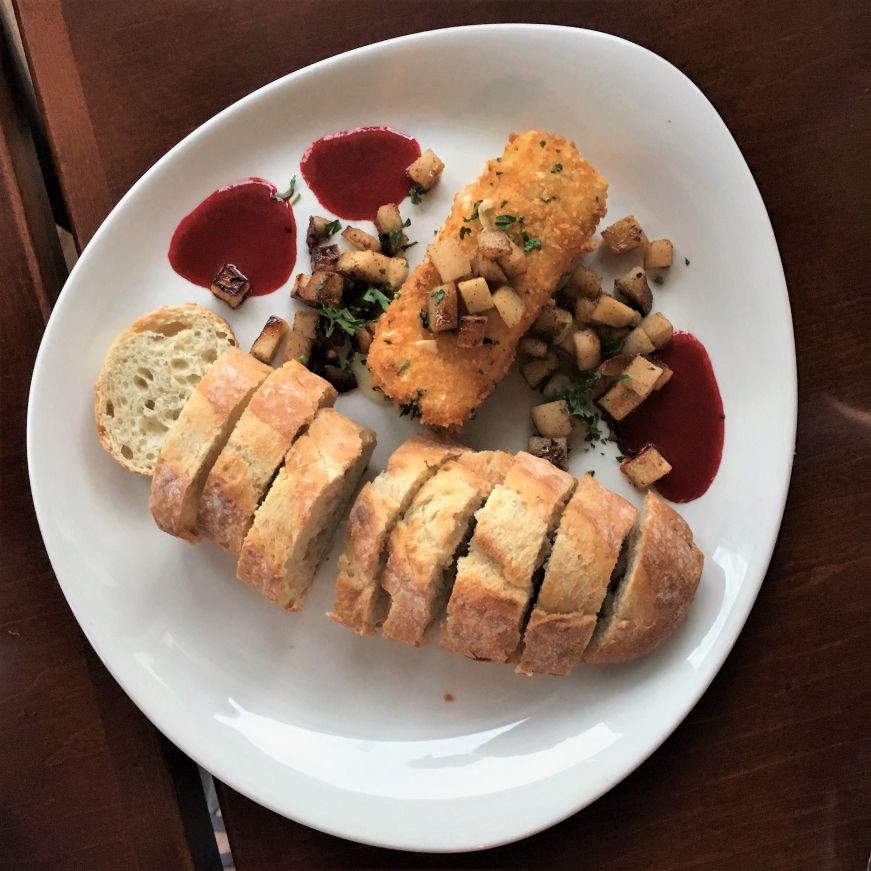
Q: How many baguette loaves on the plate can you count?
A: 1